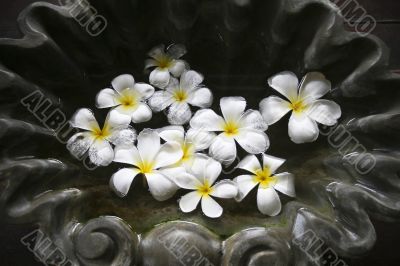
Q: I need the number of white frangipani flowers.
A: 10